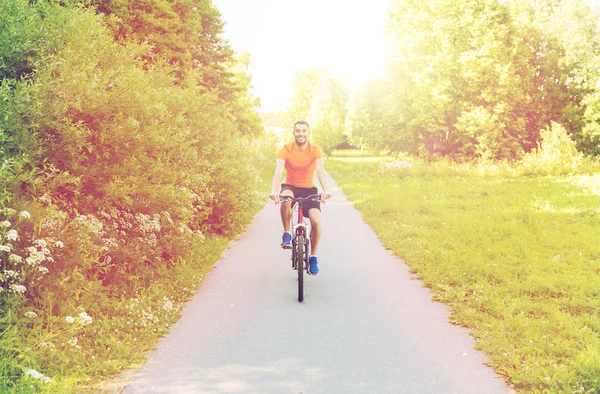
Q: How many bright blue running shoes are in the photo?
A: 2